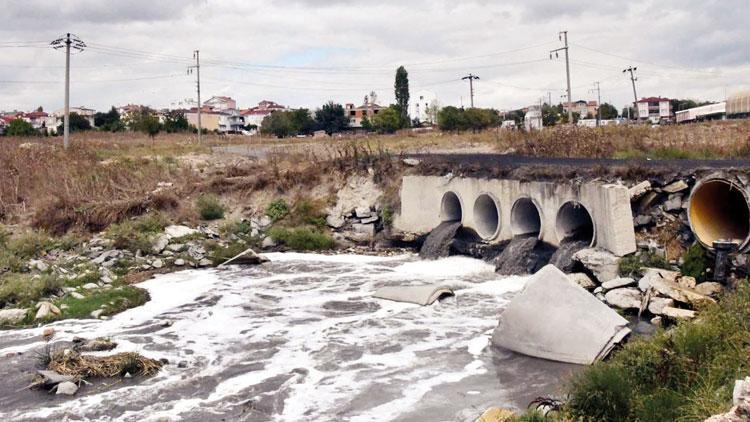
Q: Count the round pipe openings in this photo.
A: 5